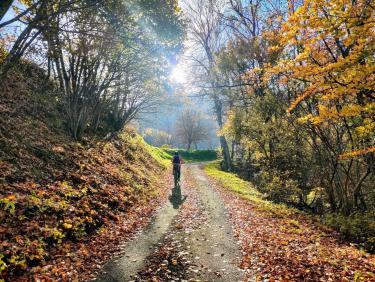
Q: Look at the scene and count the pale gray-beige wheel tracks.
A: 2